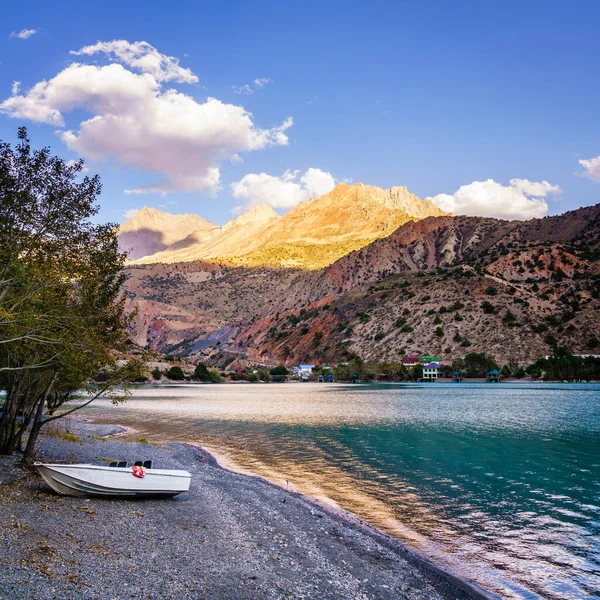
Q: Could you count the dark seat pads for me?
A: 4